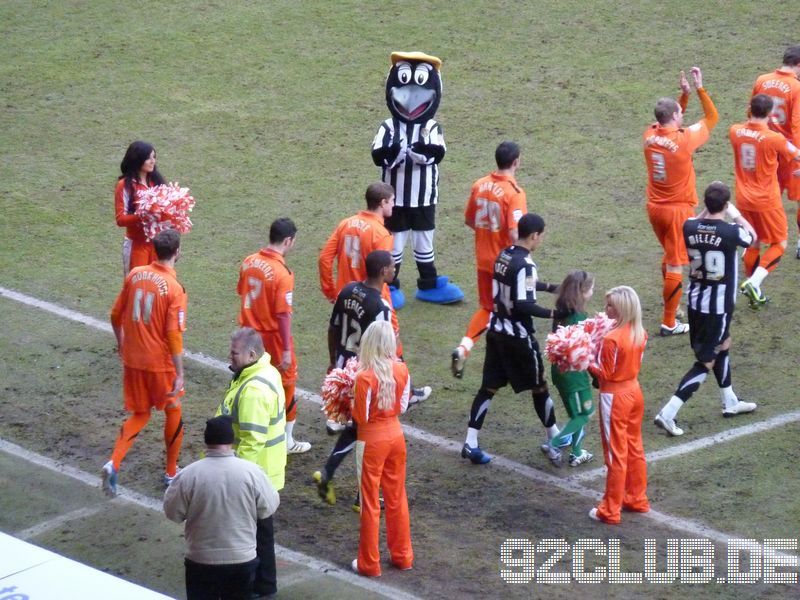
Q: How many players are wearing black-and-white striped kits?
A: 3